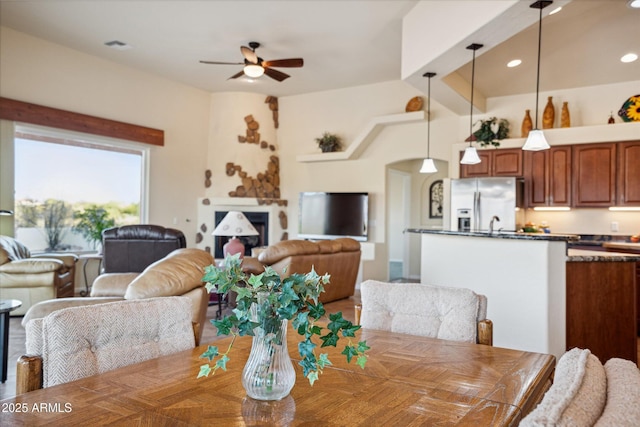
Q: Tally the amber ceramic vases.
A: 3